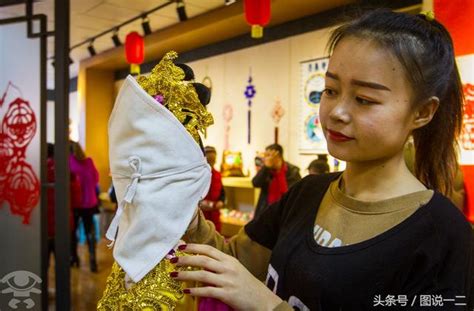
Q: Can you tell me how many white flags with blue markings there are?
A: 1